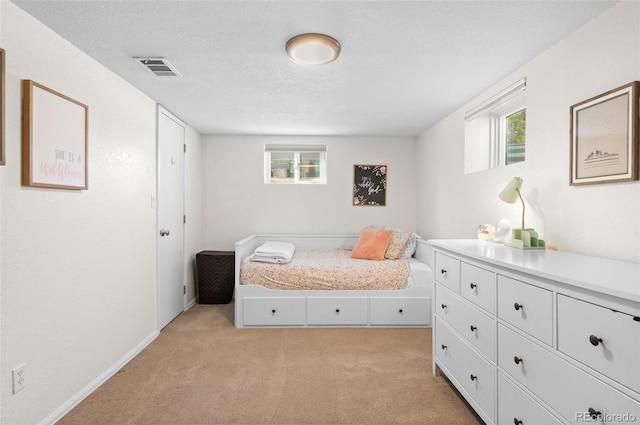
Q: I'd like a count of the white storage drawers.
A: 11